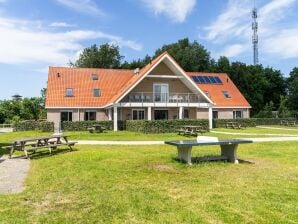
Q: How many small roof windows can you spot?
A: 5